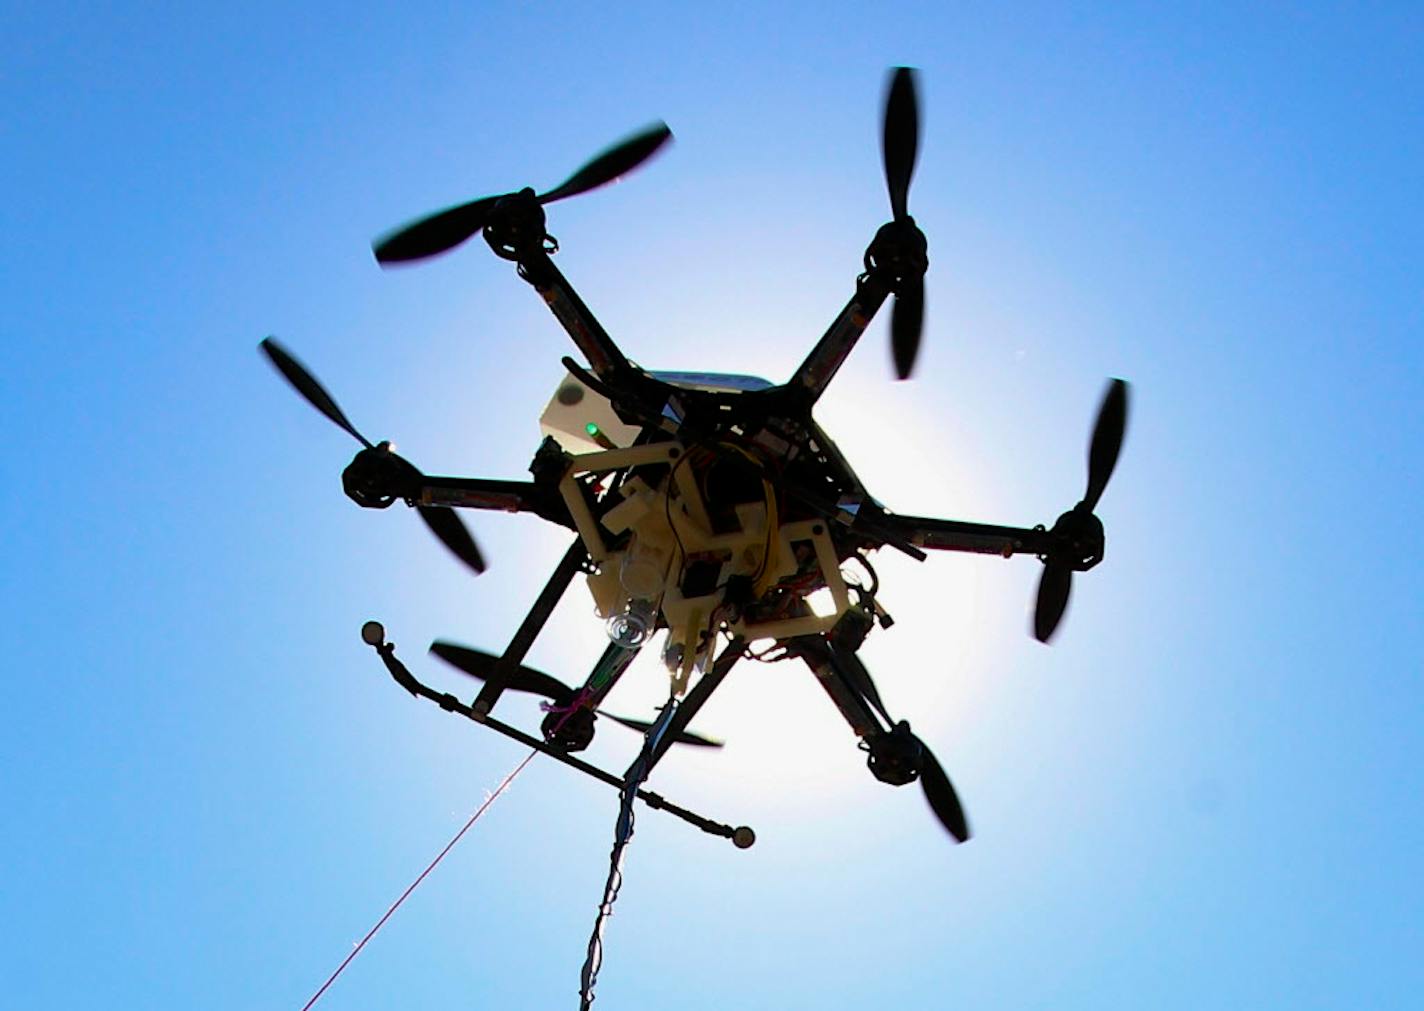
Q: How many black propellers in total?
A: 6